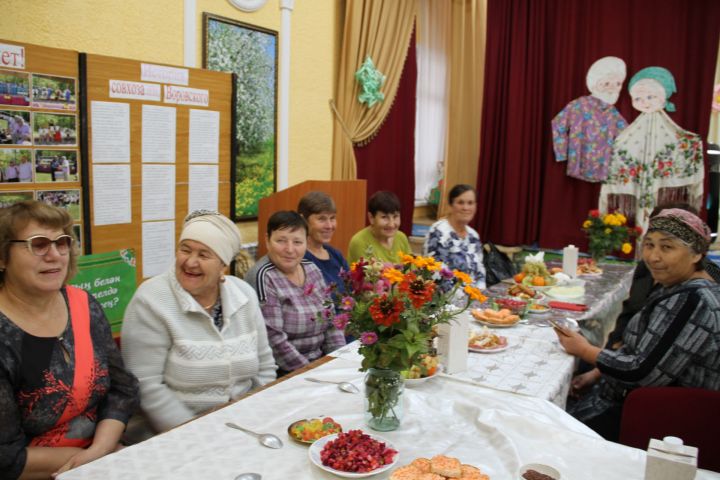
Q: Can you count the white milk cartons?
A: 3